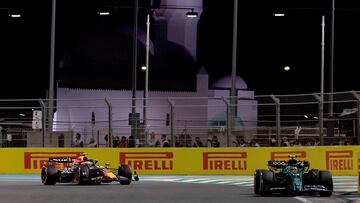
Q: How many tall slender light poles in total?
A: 6